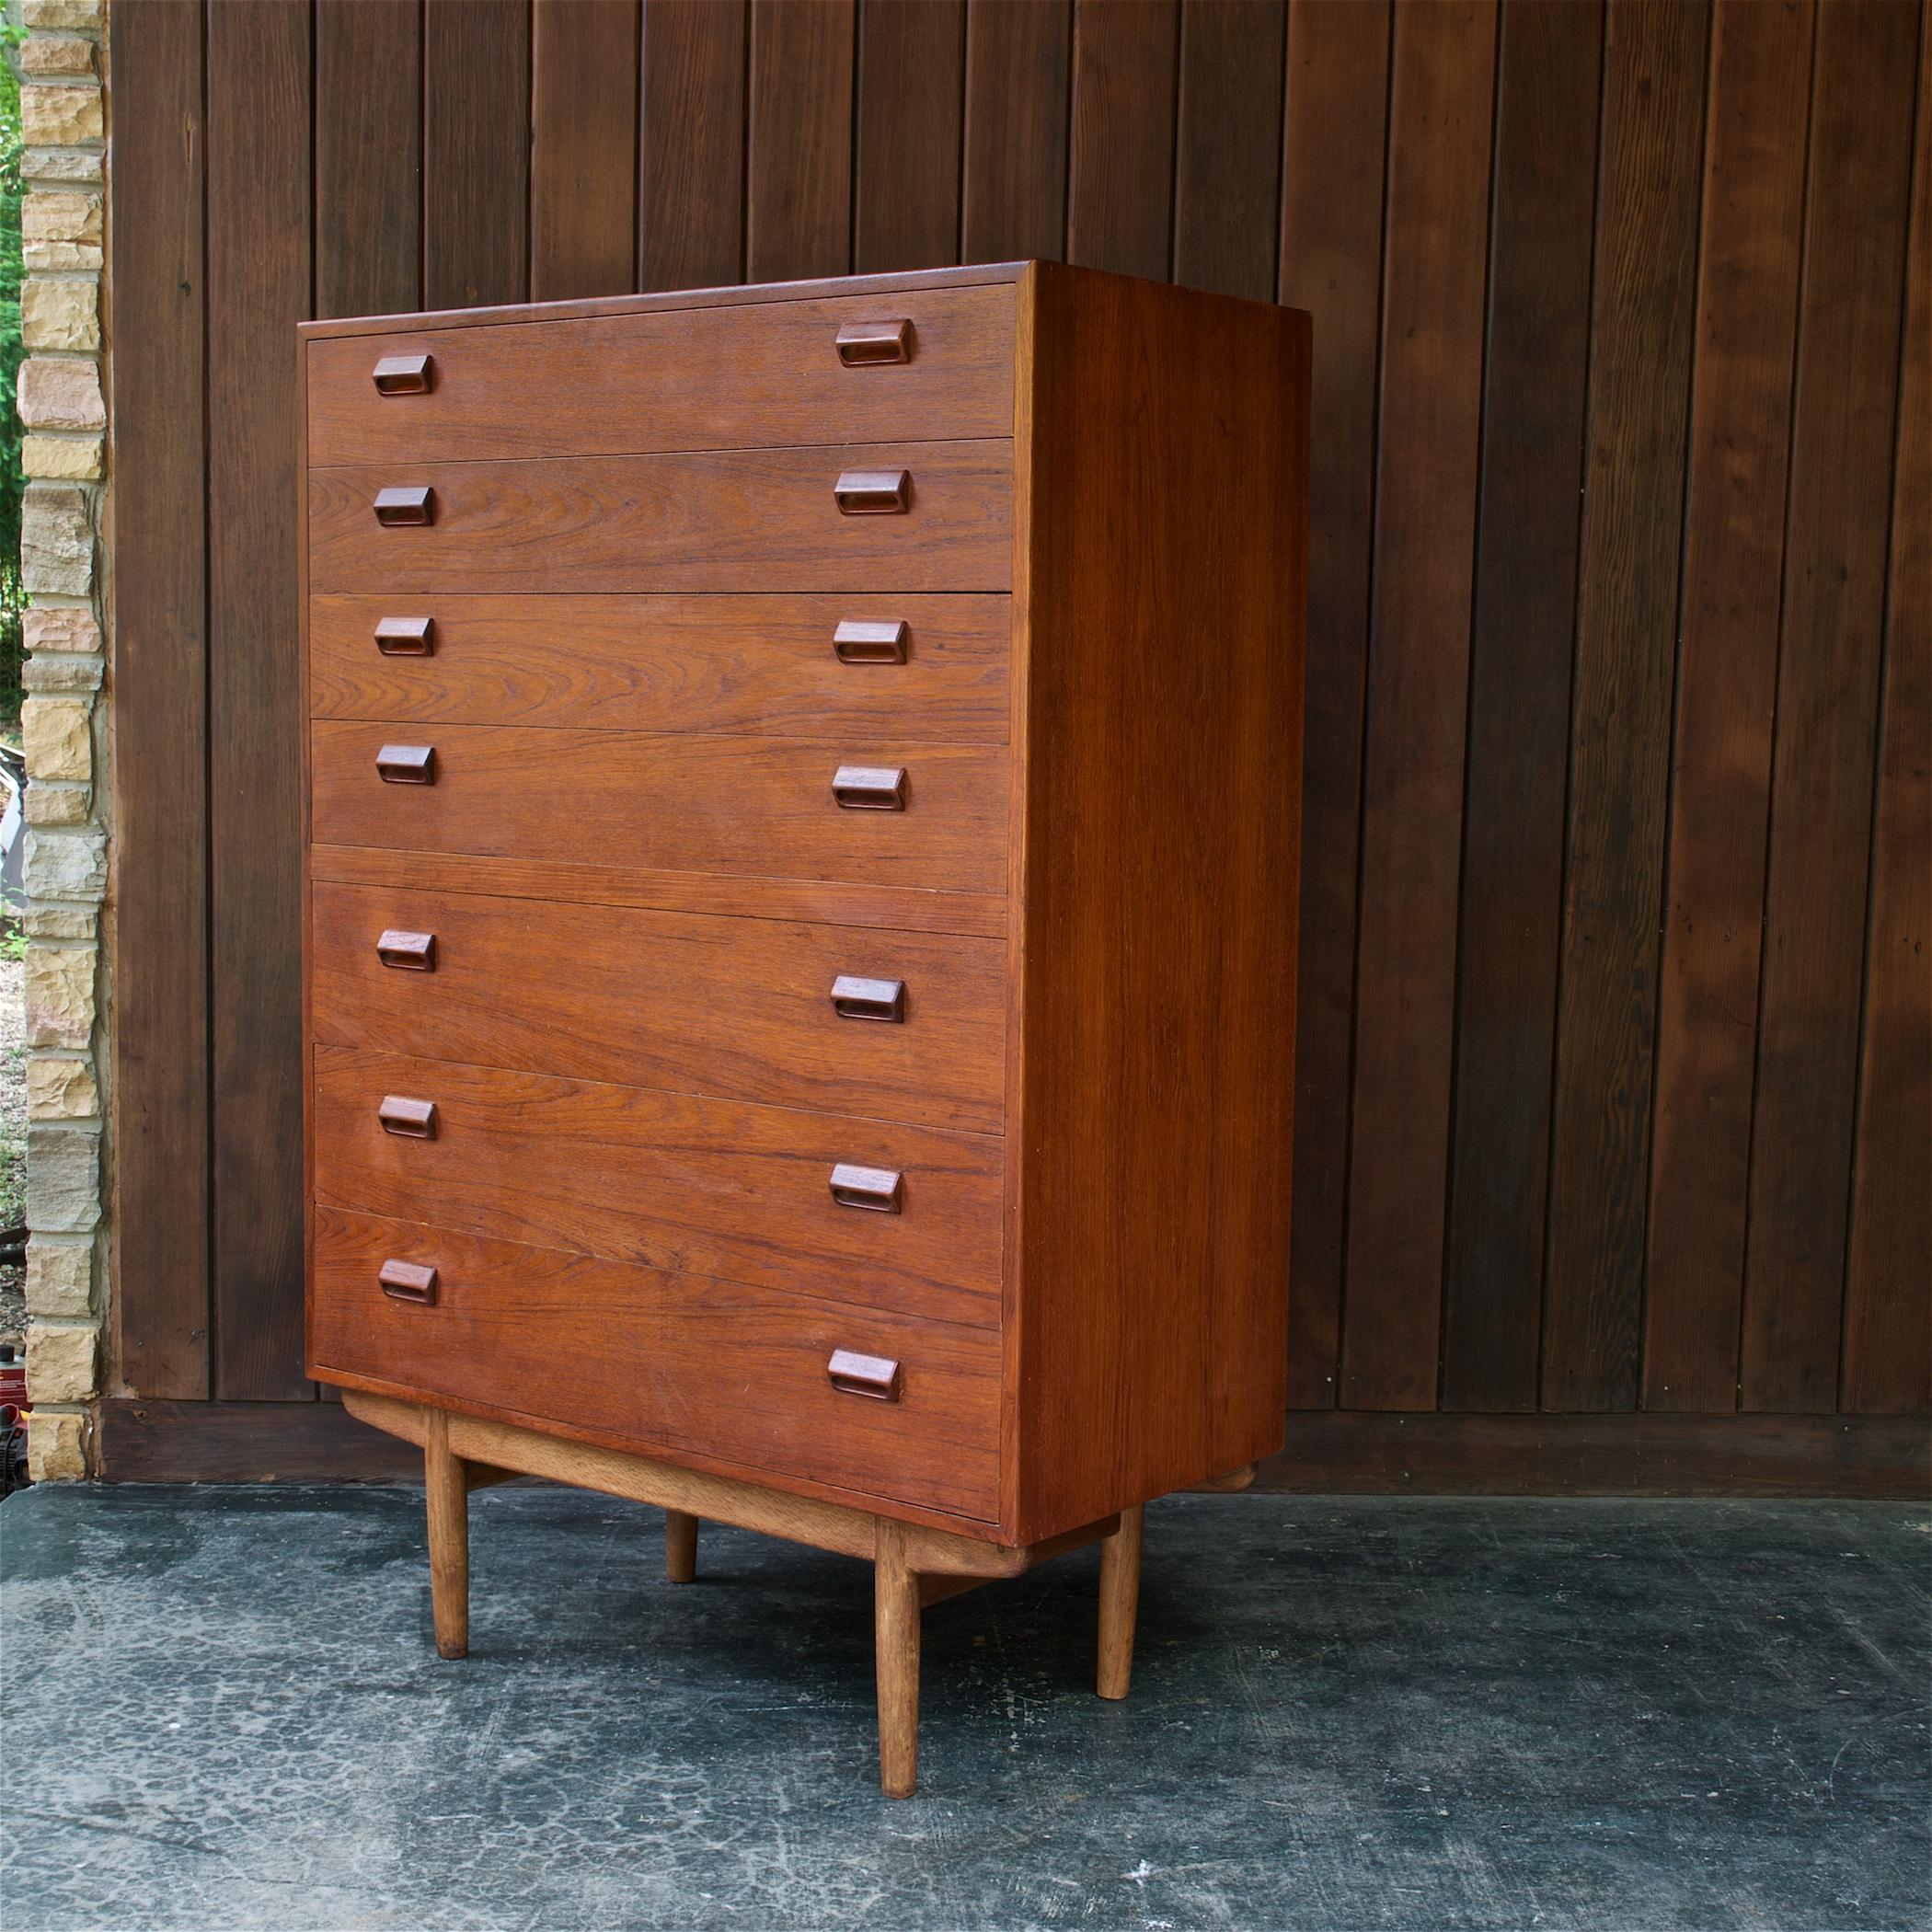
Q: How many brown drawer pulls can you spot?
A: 14